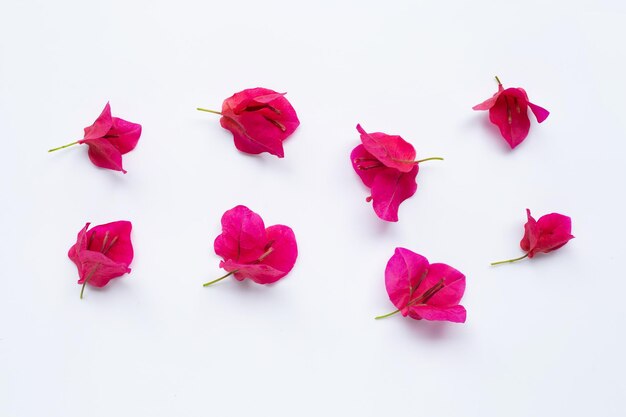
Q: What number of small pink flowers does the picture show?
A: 8